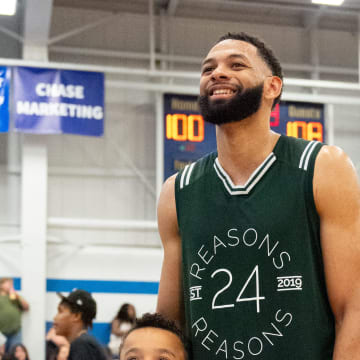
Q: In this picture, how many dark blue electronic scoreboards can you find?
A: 1